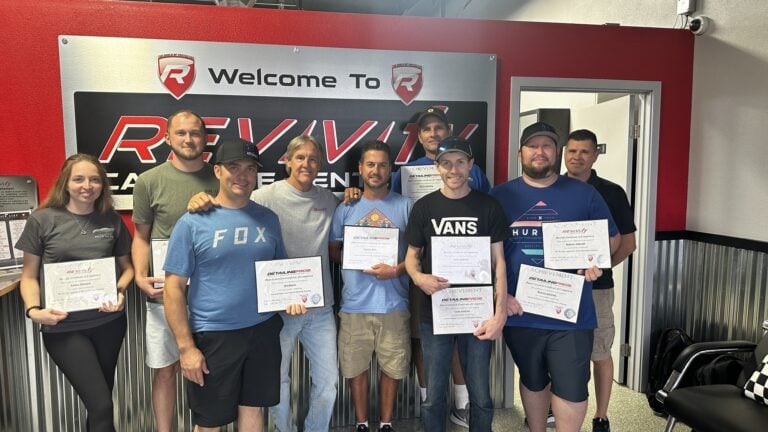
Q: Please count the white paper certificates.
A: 9